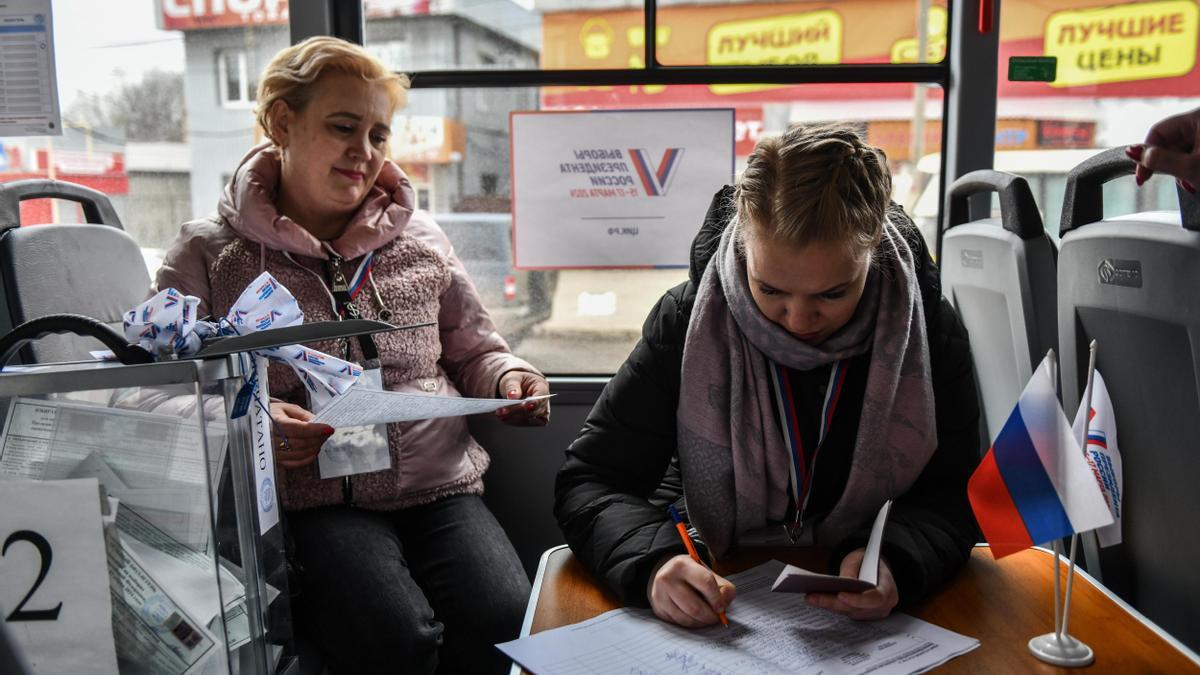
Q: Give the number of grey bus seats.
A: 3